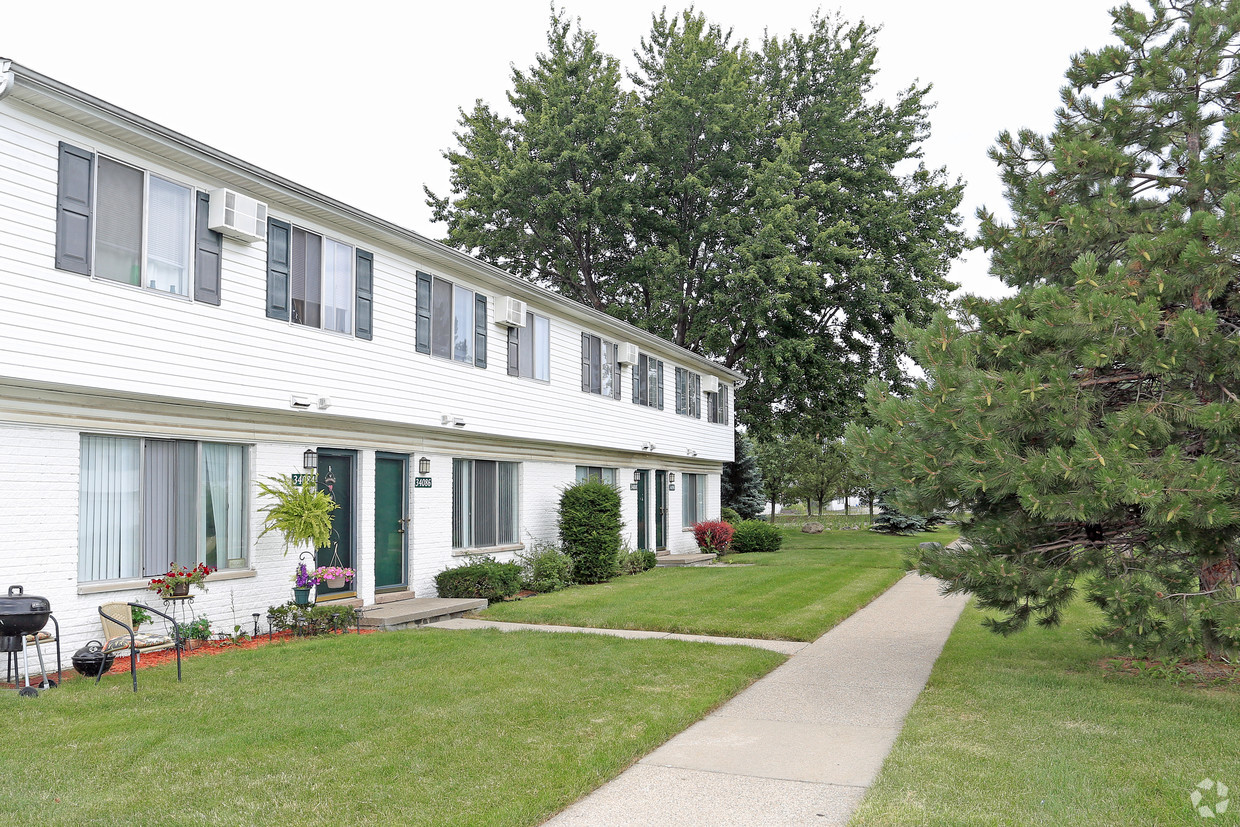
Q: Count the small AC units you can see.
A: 4